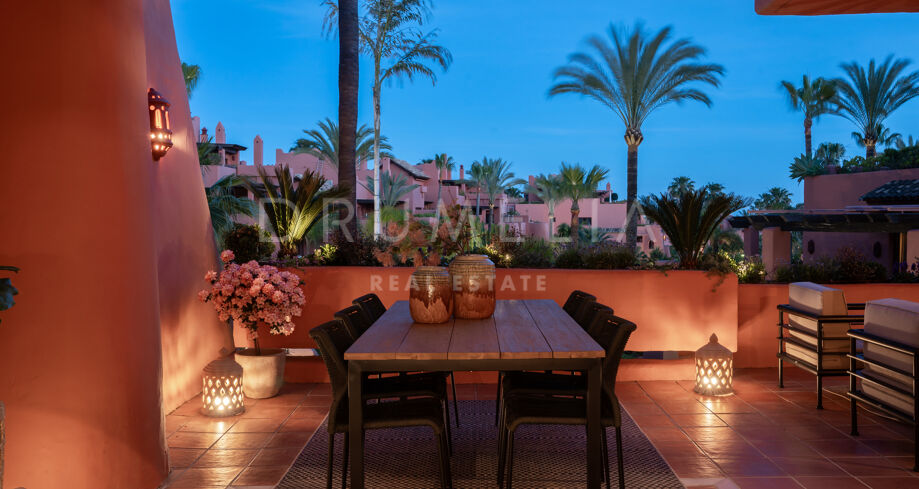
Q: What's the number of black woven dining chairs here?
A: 6